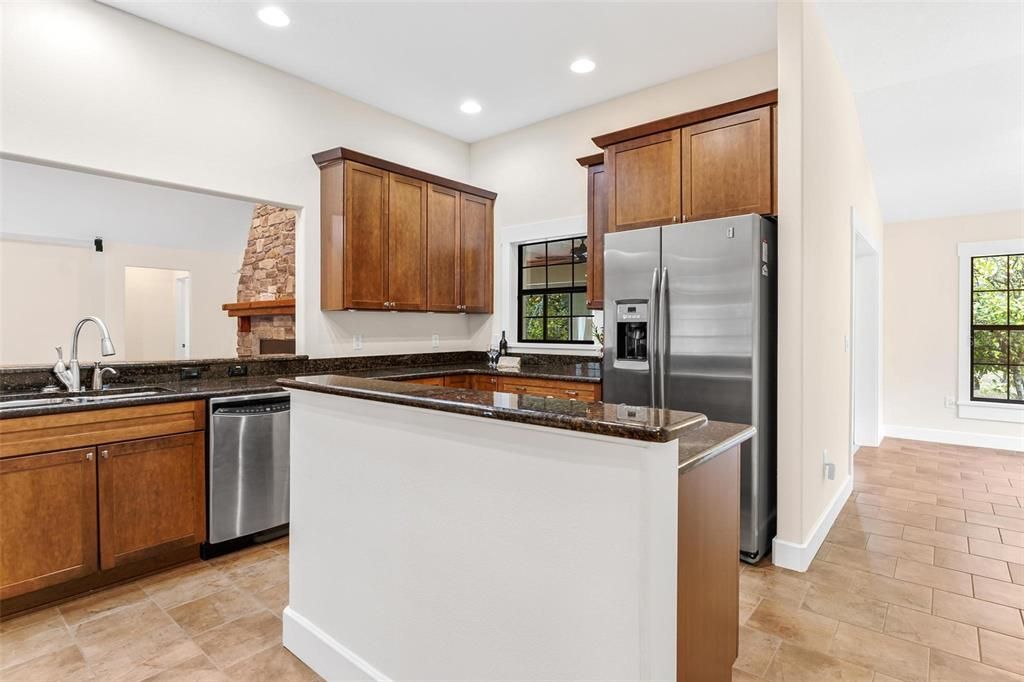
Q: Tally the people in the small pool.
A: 0